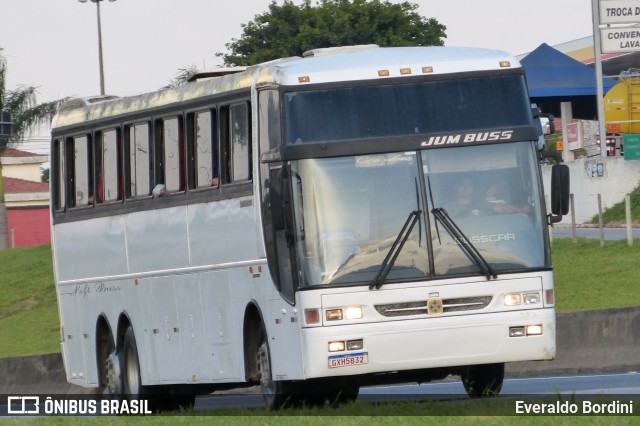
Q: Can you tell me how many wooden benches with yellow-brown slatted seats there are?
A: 0